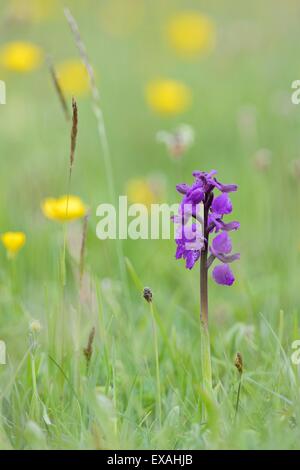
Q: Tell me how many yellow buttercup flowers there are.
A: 7